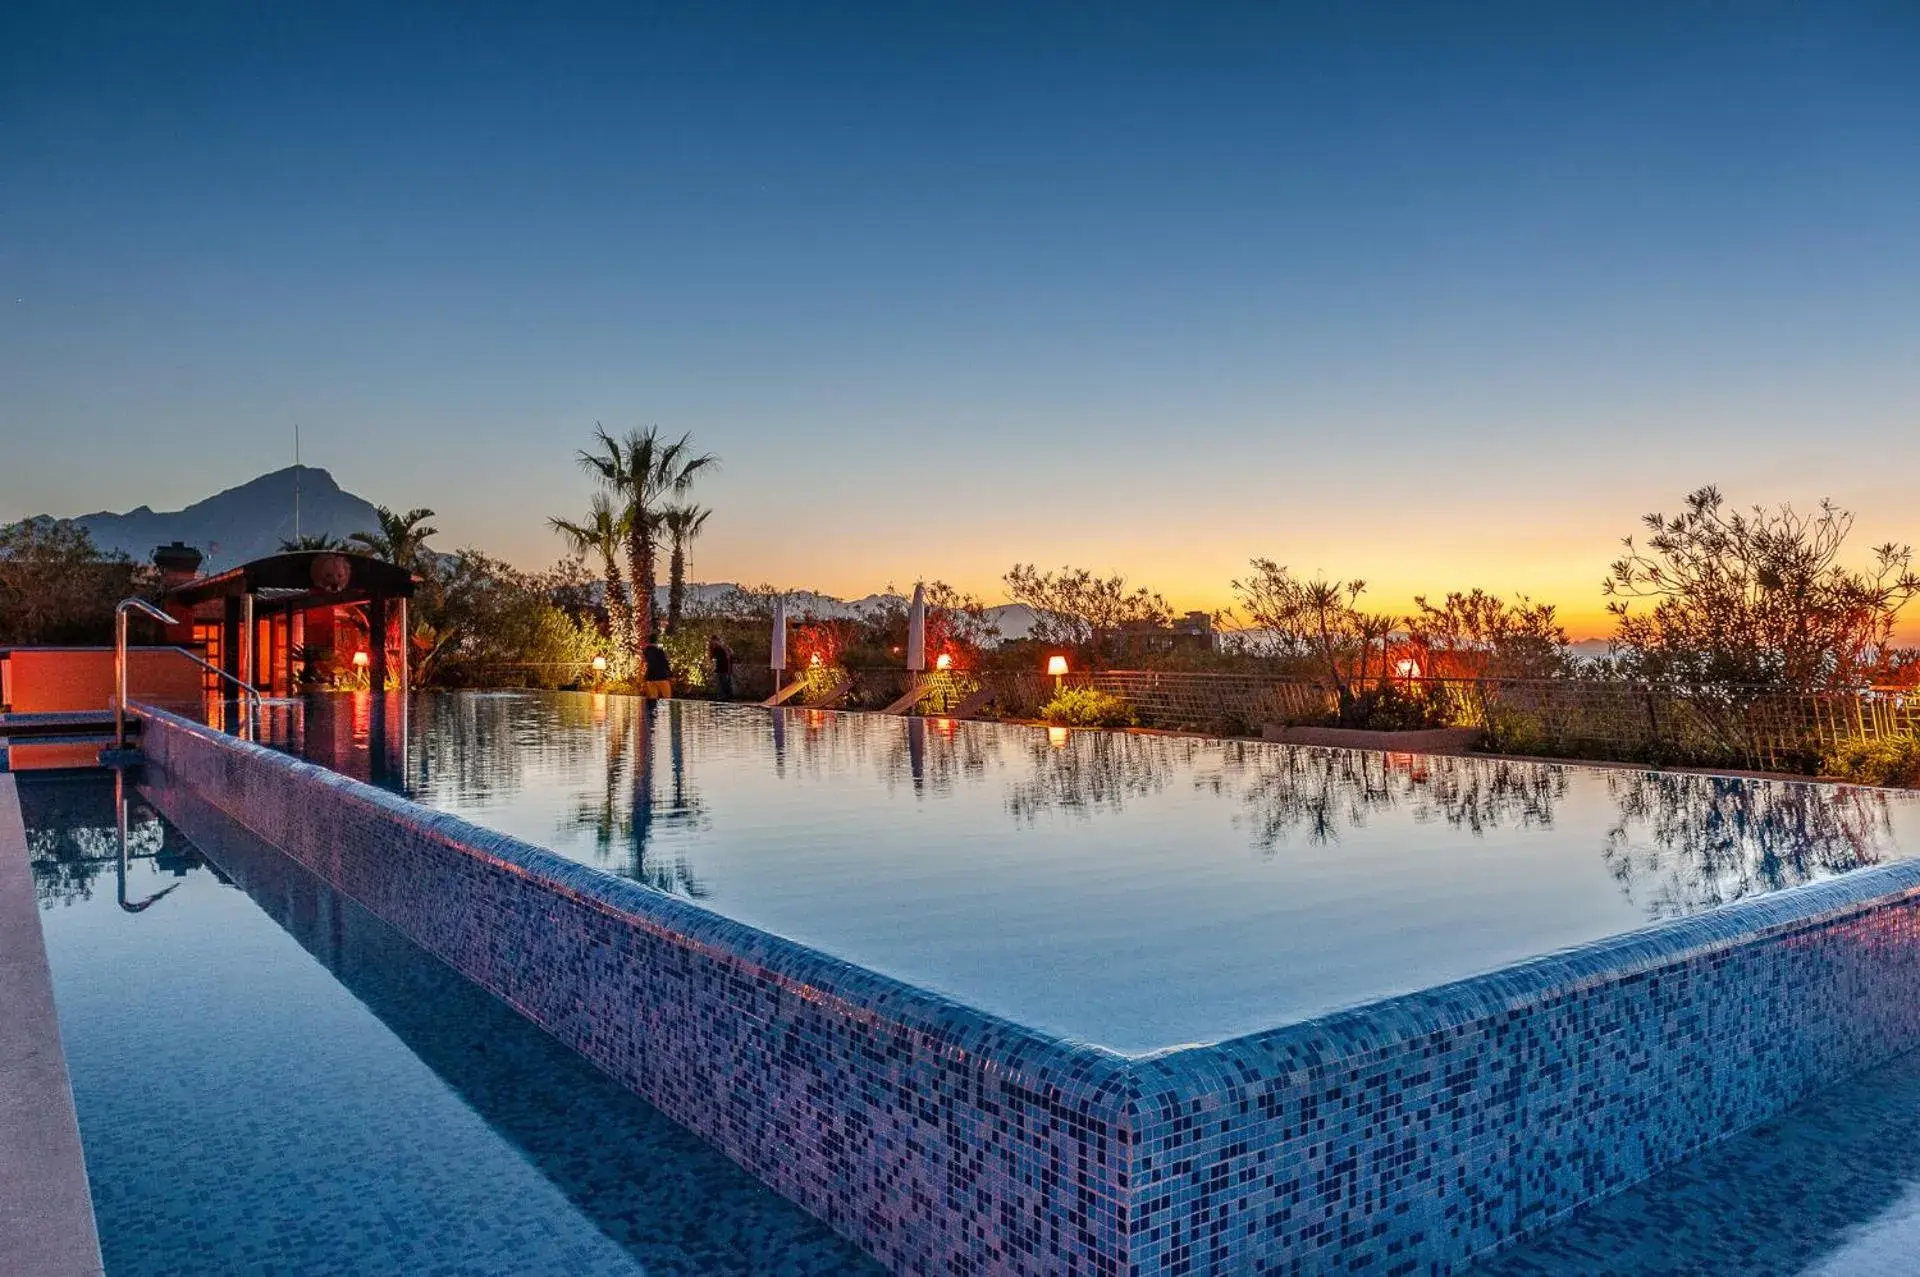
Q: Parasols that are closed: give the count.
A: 2